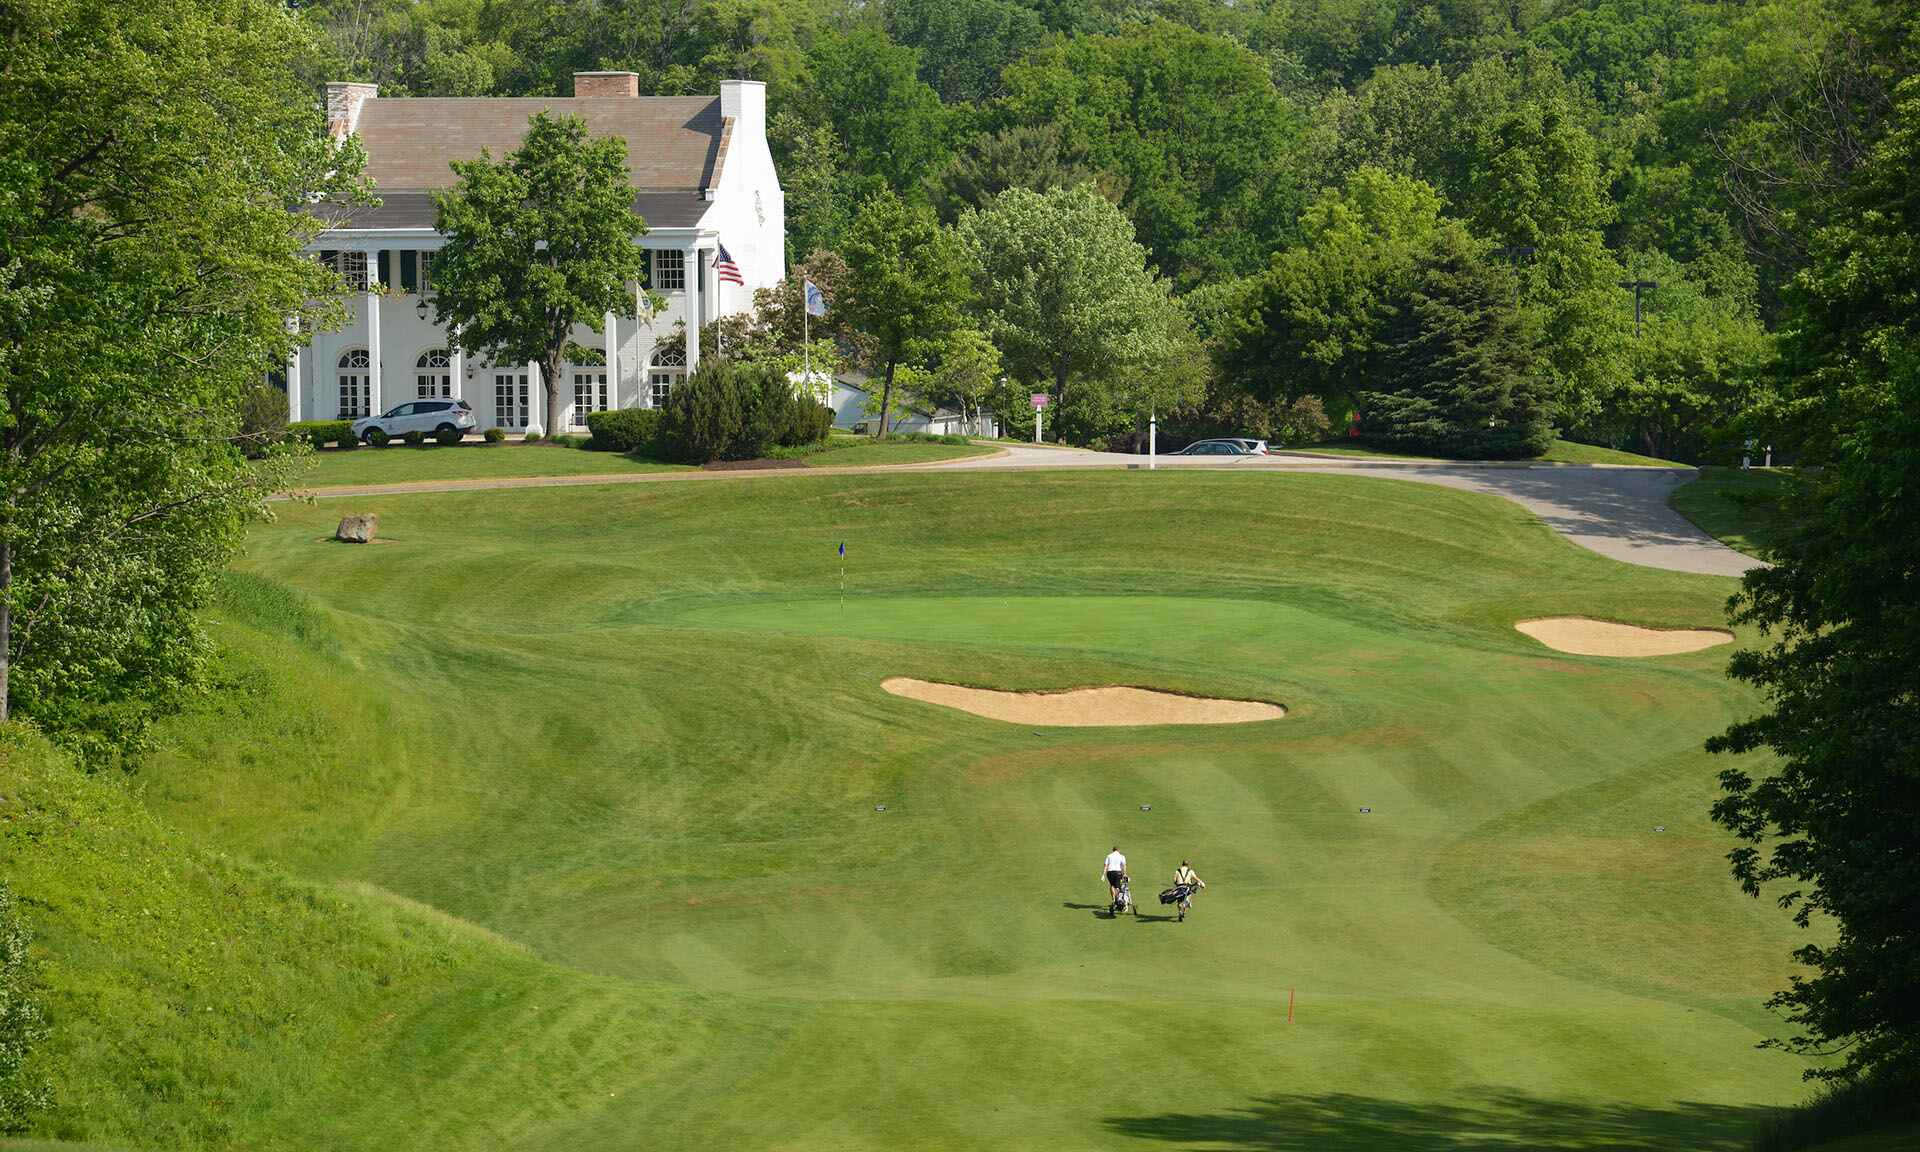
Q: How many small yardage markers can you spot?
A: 4